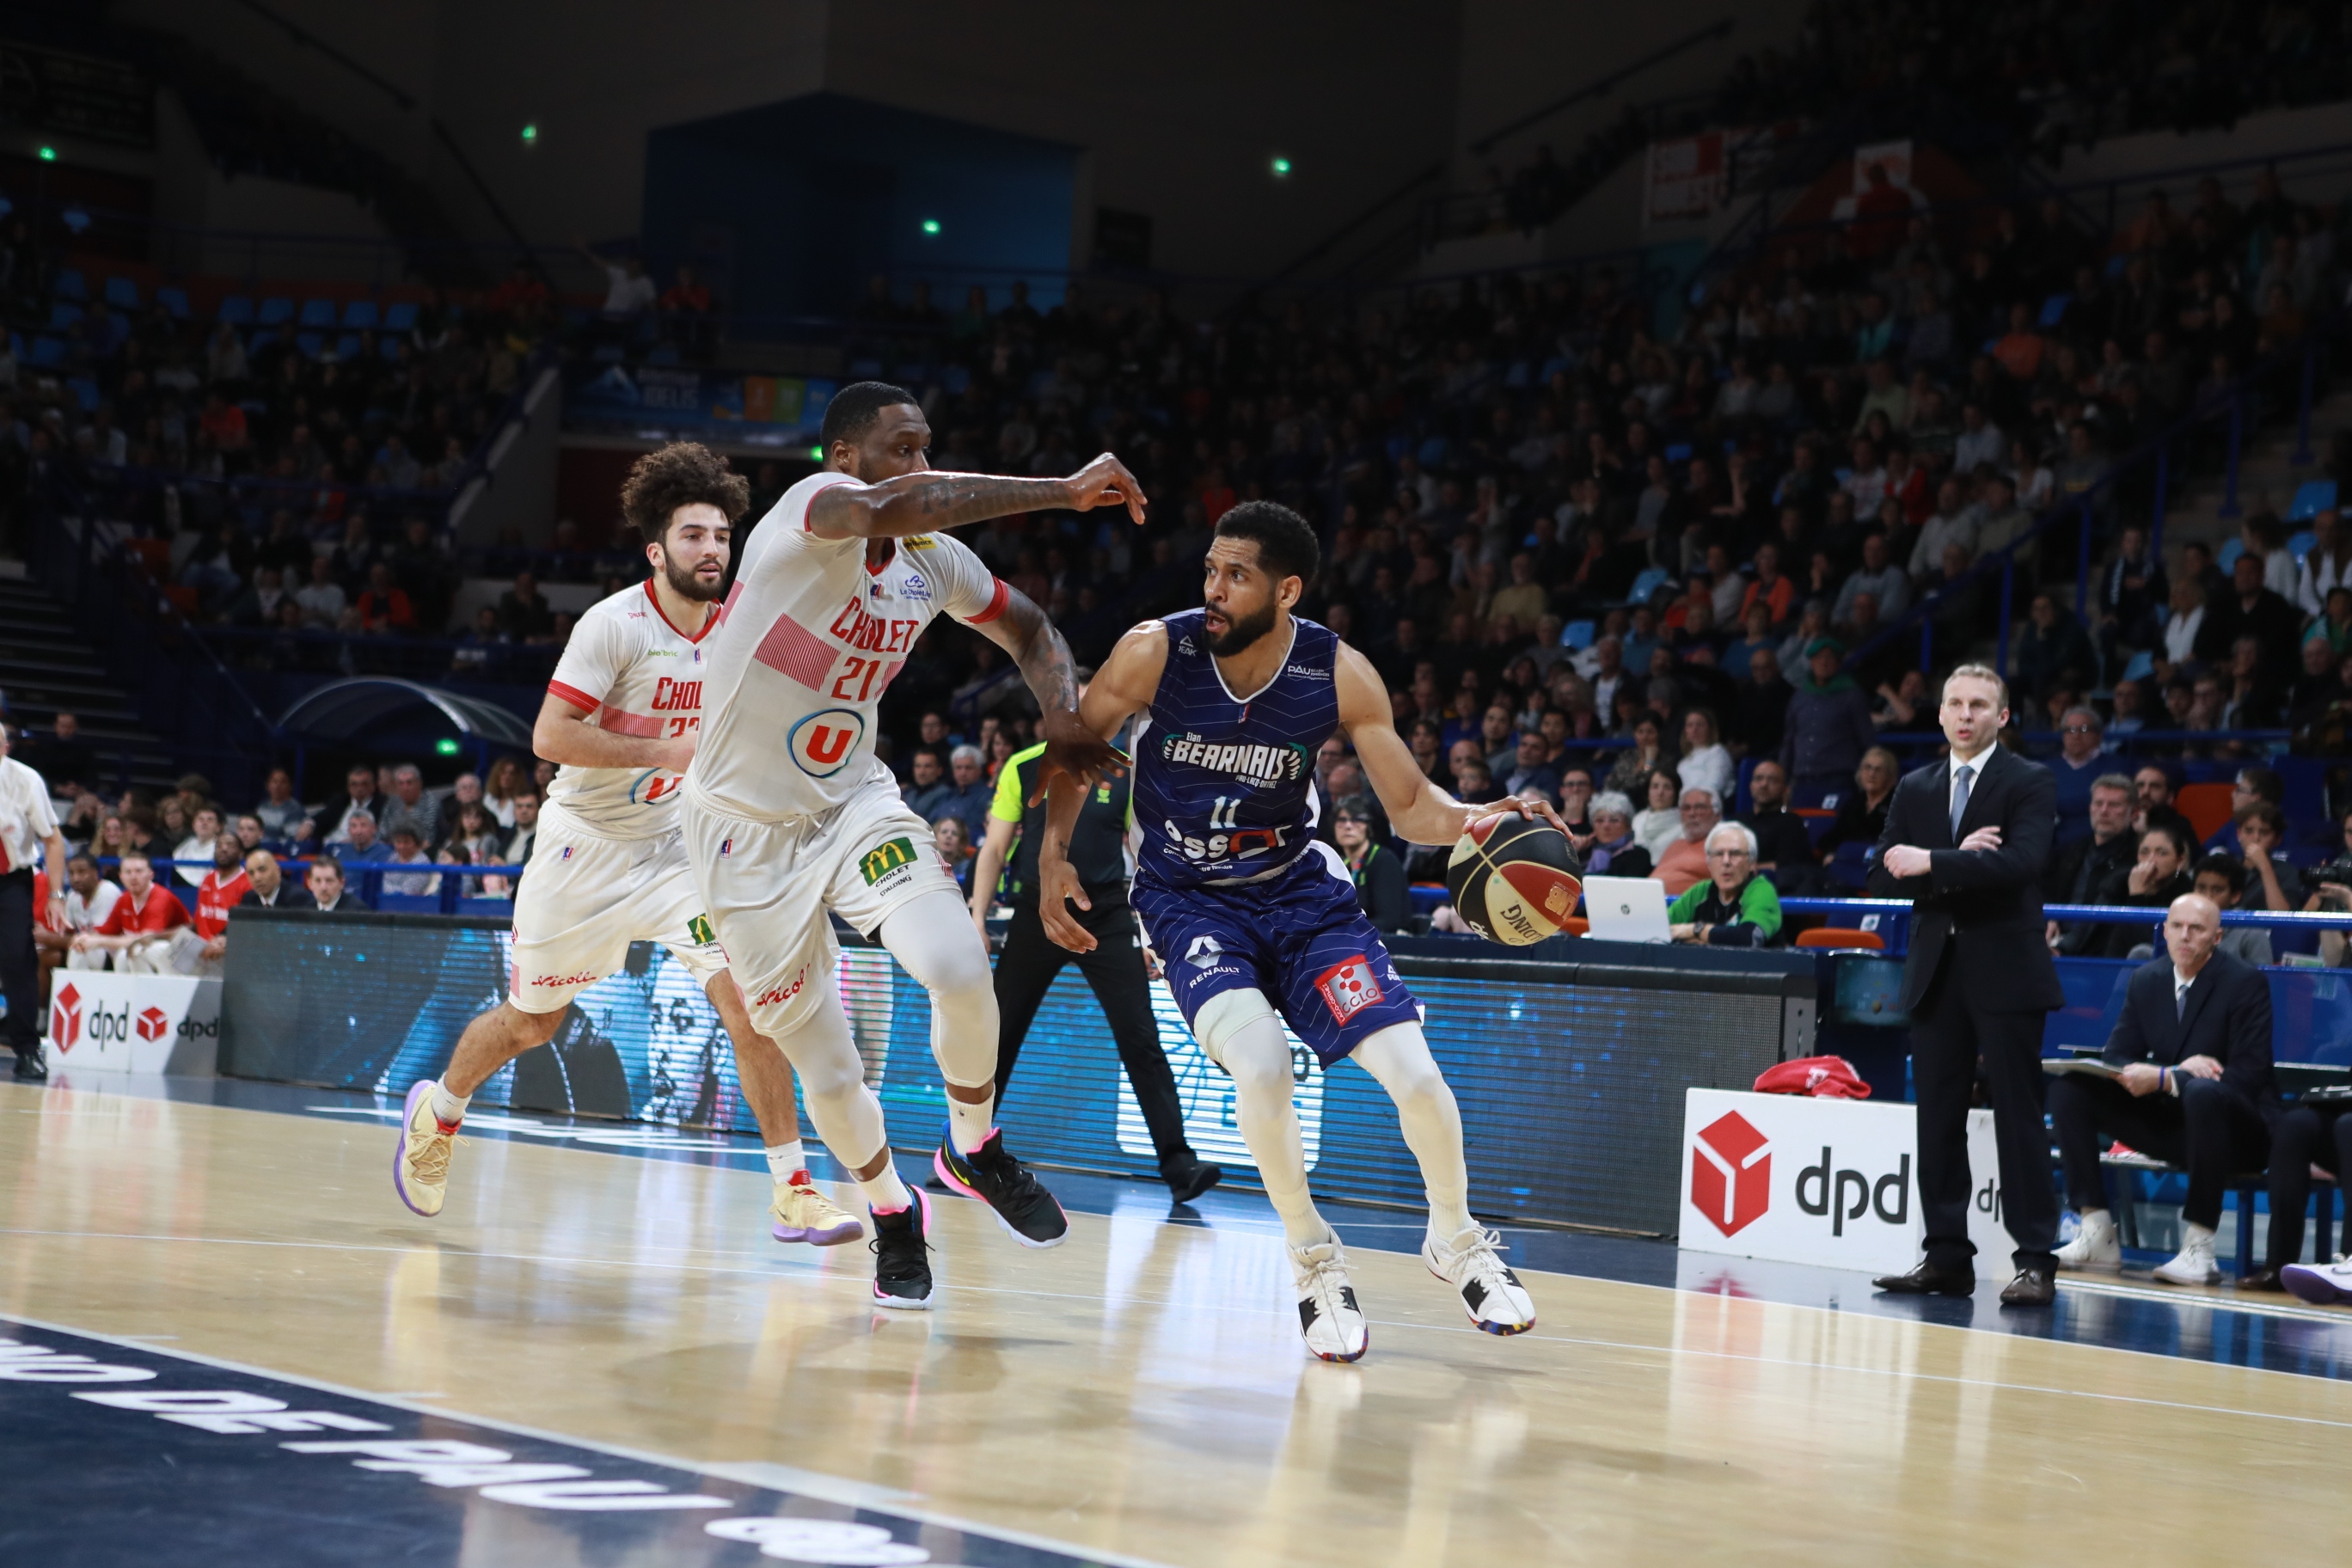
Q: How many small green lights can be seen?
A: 6